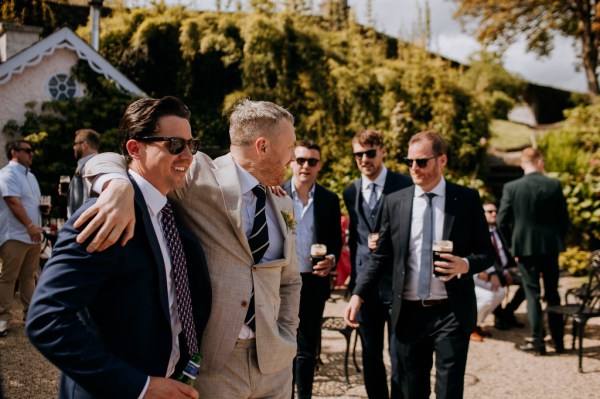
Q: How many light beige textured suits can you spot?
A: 1